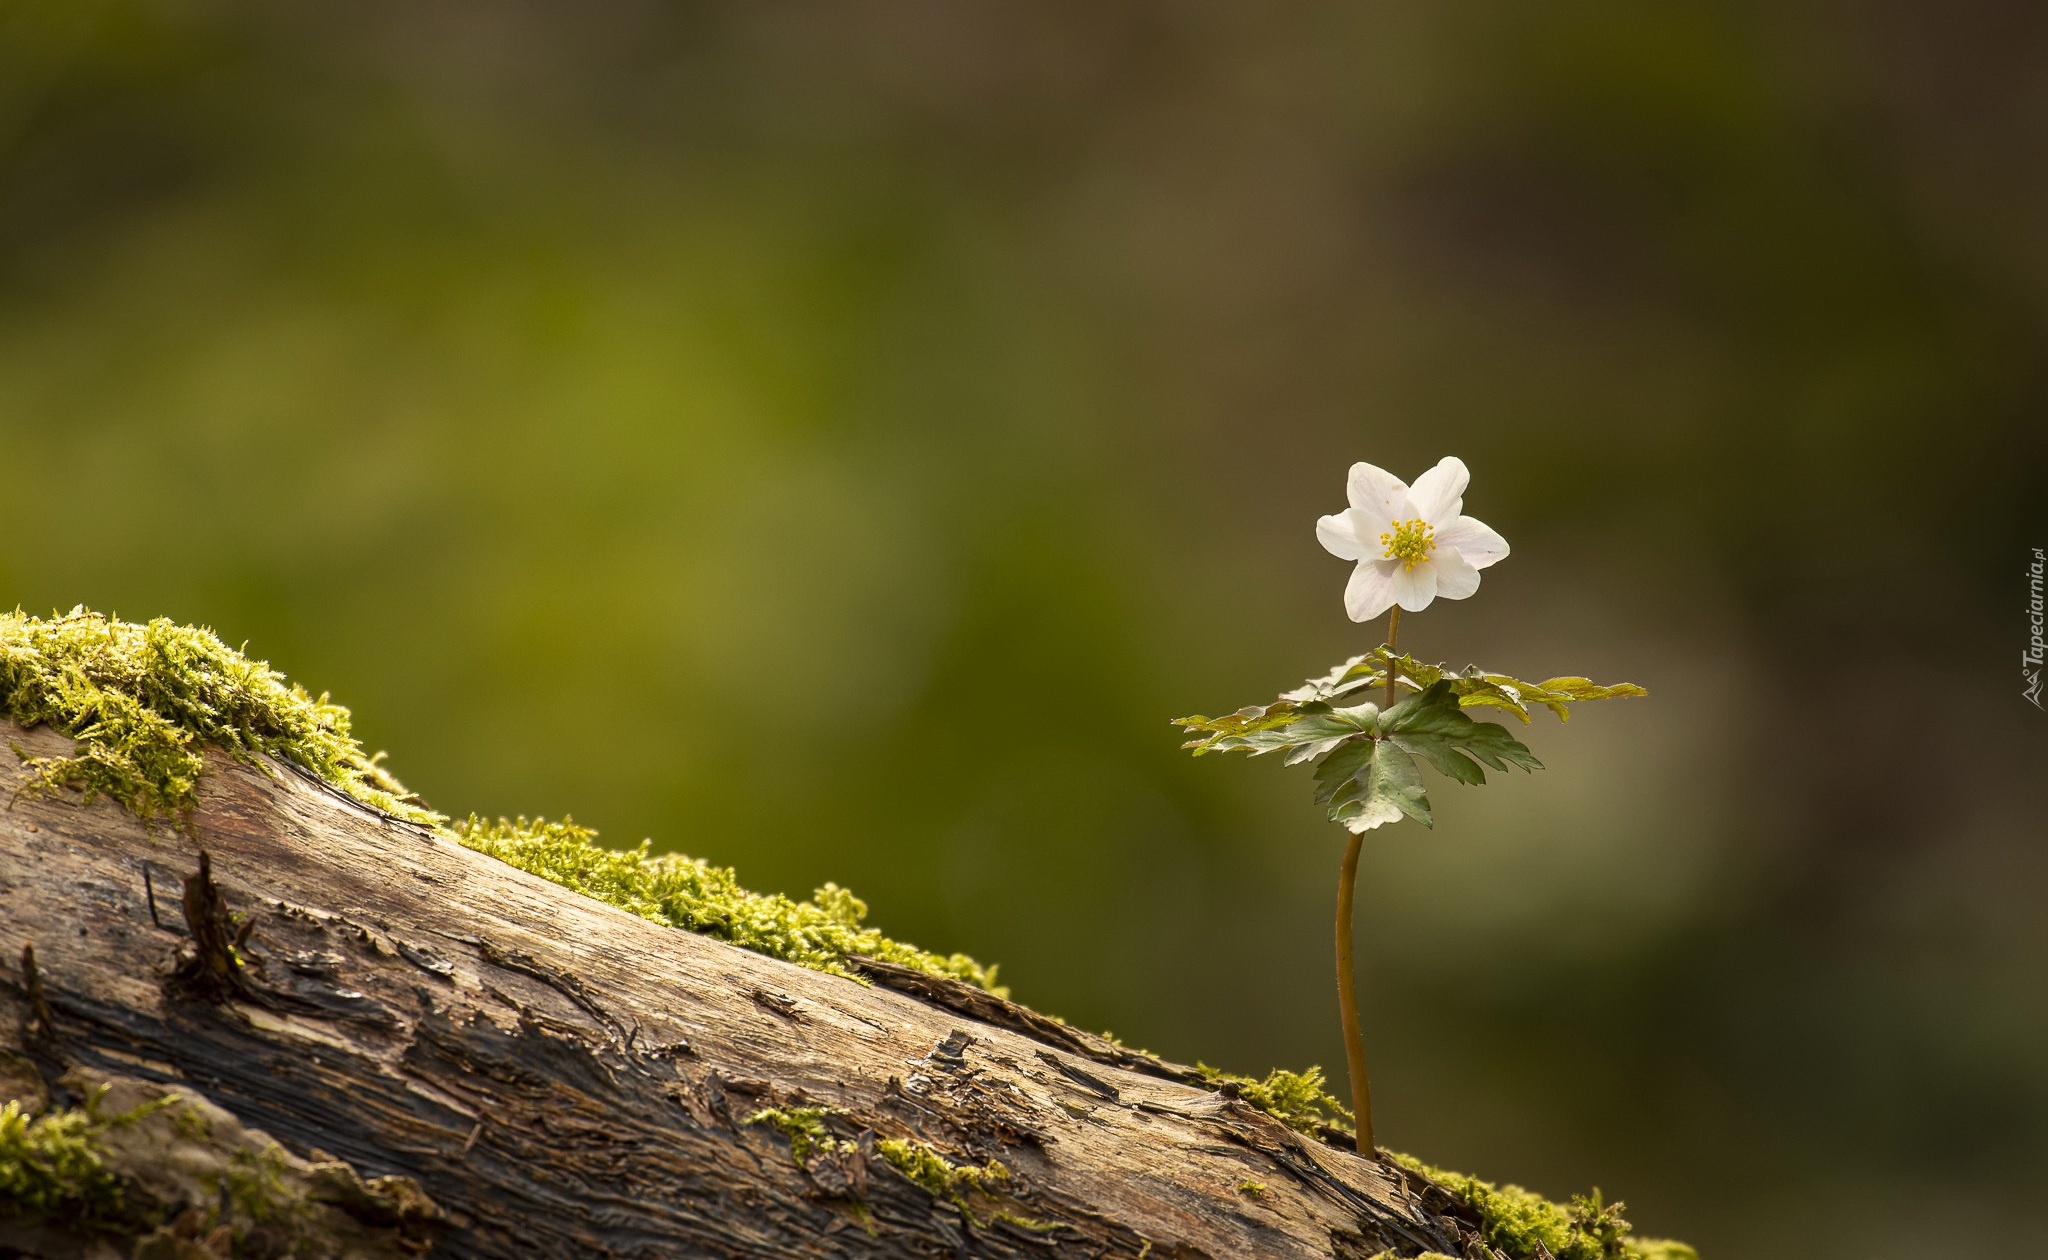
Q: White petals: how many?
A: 7